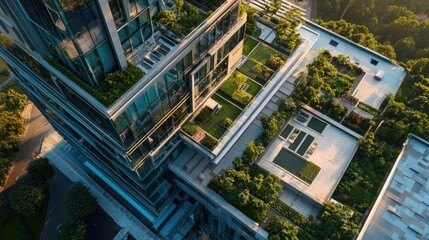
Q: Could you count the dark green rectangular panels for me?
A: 5